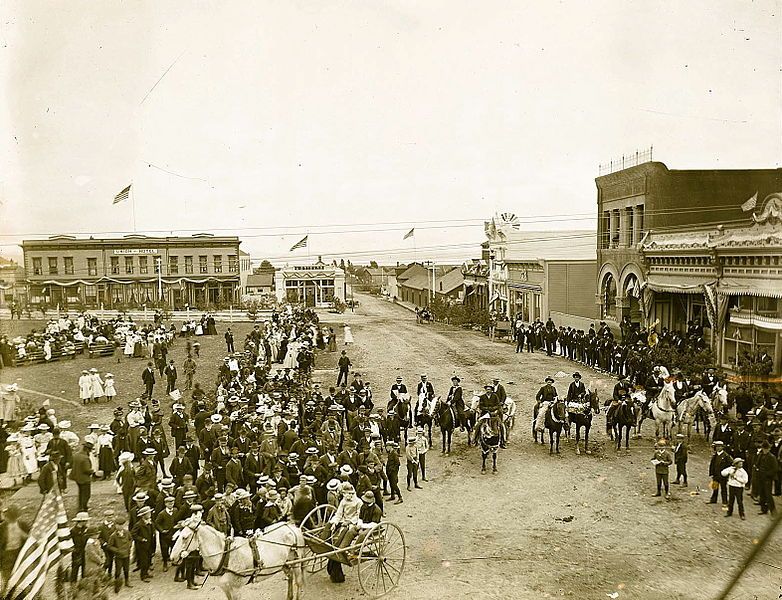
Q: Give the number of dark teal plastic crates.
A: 0